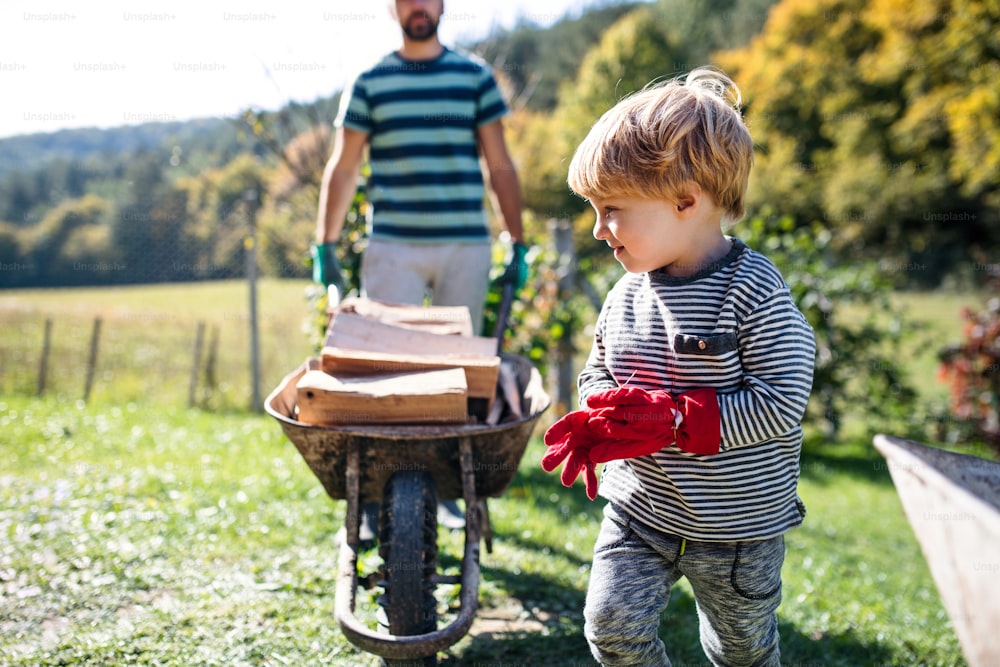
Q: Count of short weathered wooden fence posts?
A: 4